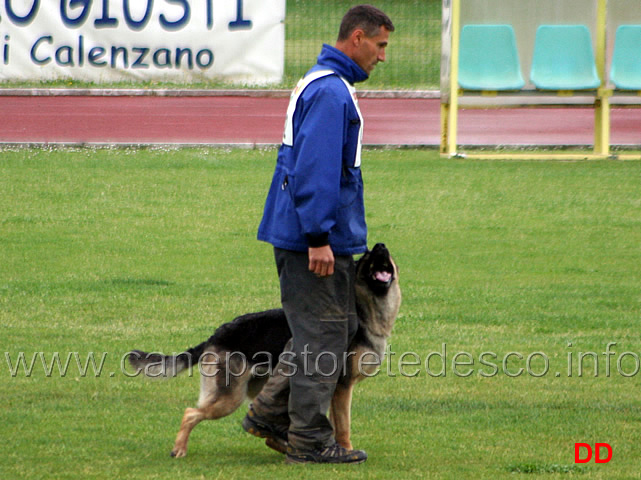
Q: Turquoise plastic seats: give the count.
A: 3